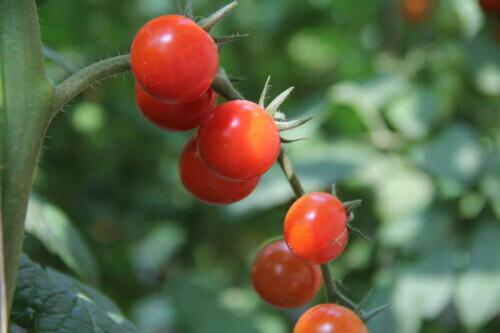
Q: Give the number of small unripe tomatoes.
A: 0